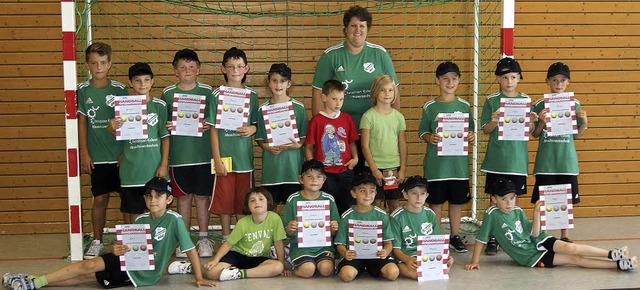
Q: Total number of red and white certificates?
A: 12